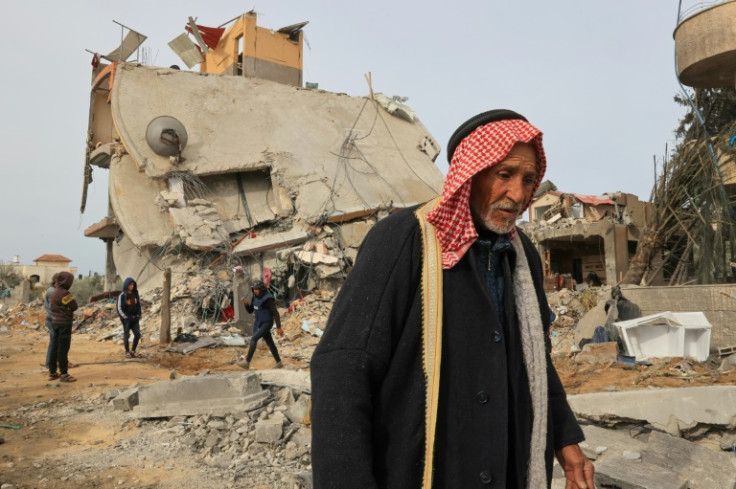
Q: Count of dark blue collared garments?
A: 1